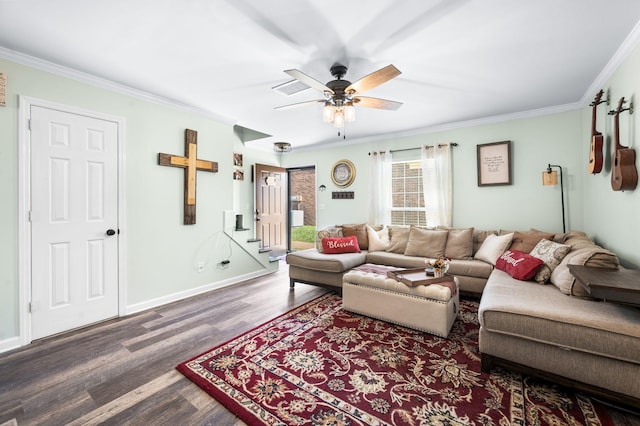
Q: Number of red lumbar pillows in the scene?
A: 2